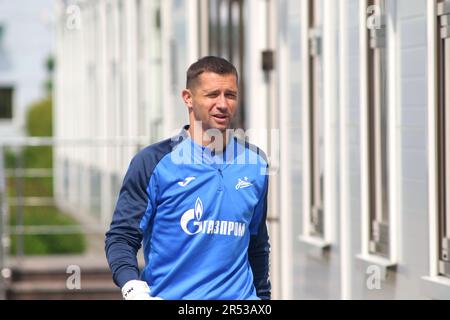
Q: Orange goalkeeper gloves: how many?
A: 0